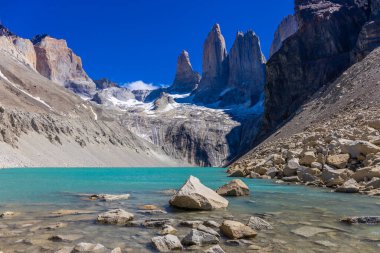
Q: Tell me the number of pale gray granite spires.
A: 3